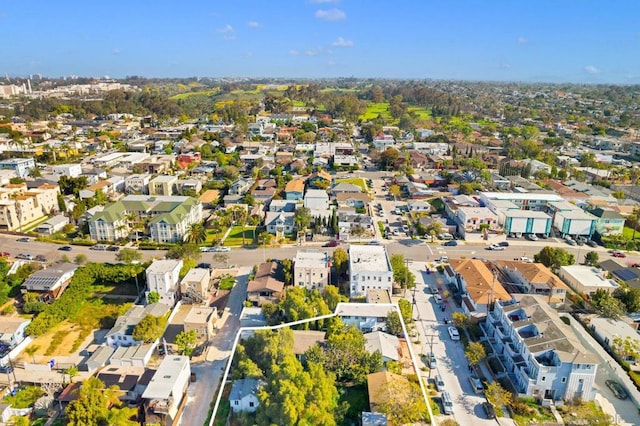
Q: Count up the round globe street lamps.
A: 0